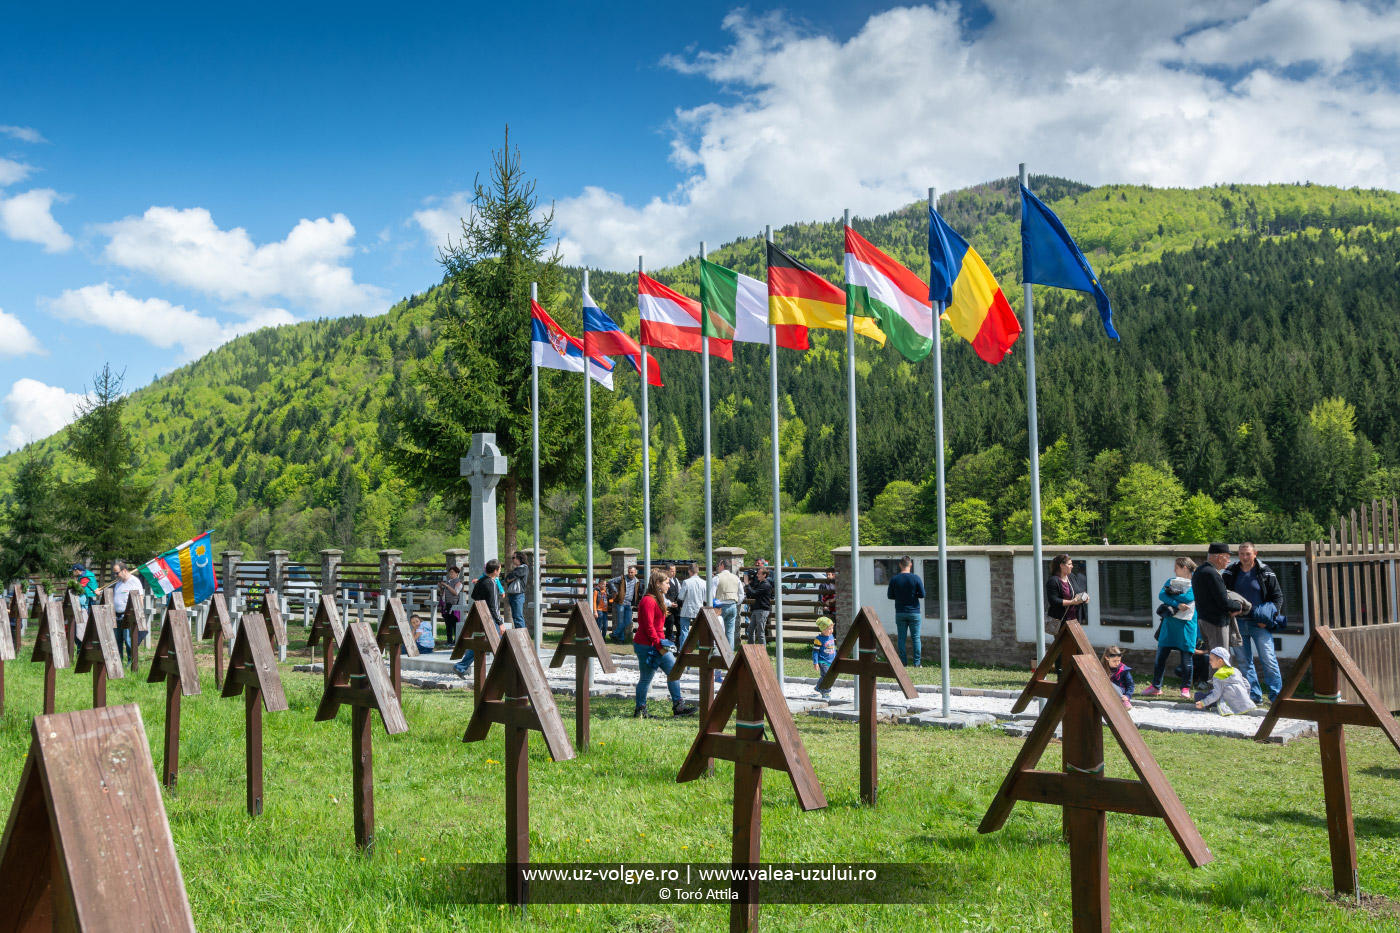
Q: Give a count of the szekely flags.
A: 1